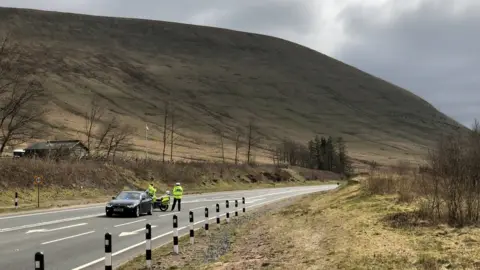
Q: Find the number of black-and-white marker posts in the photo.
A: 11